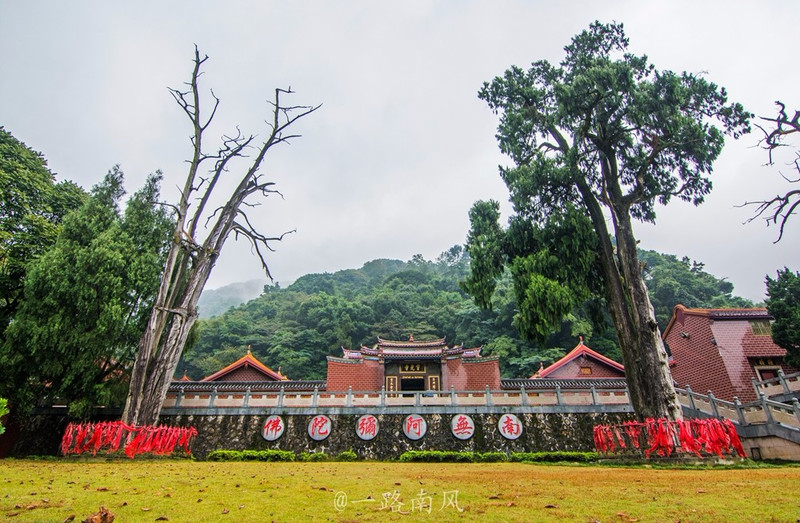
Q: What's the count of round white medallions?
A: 6